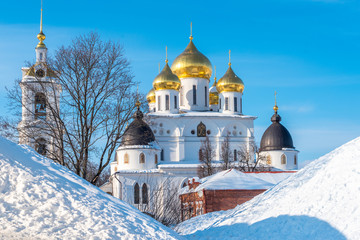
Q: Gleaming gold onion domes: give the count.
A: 5